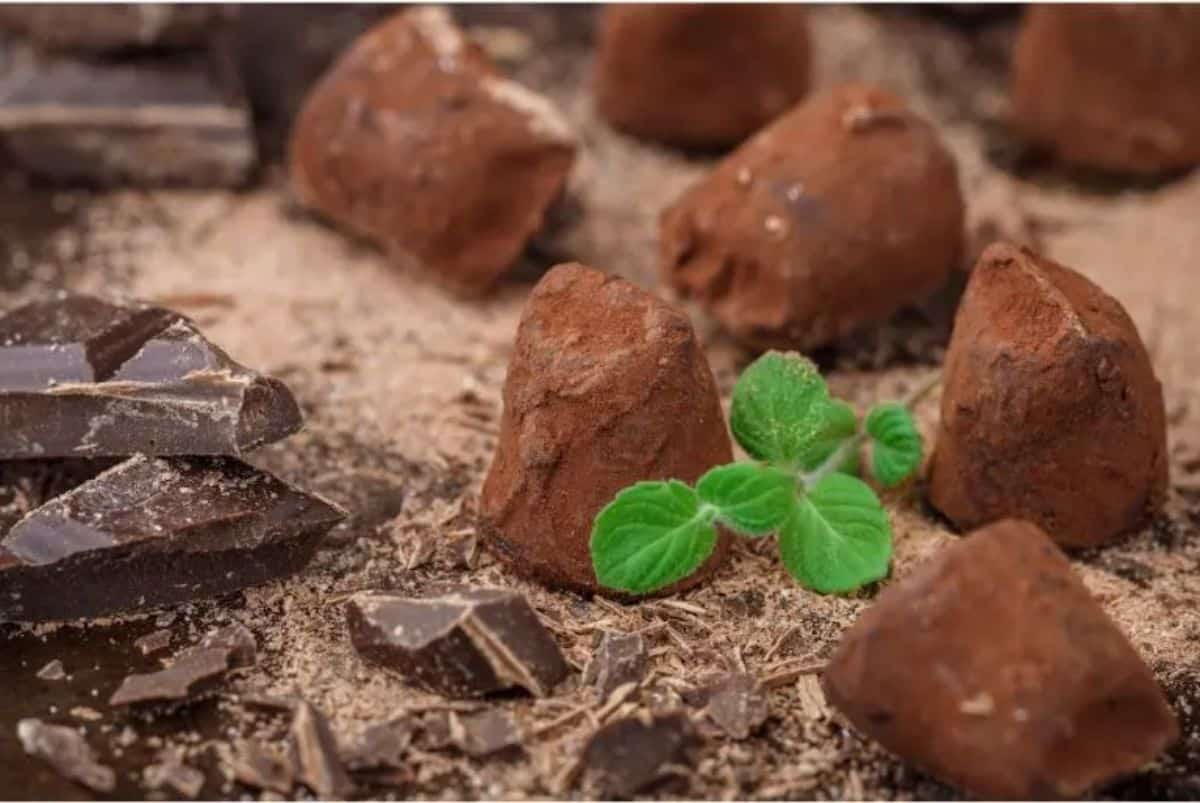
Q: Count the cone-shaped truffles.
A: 7